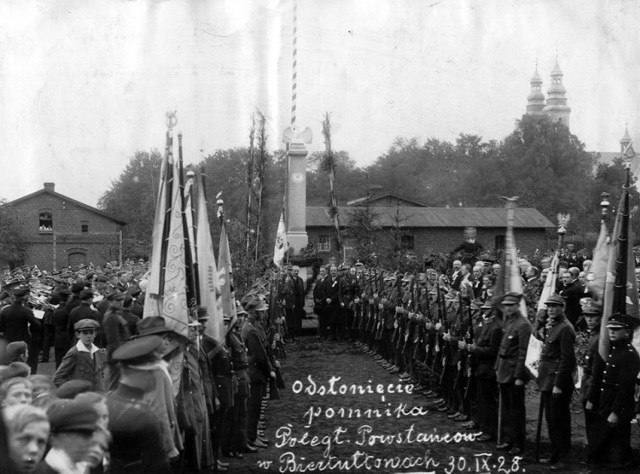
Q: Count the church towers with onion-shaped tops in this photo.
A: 2